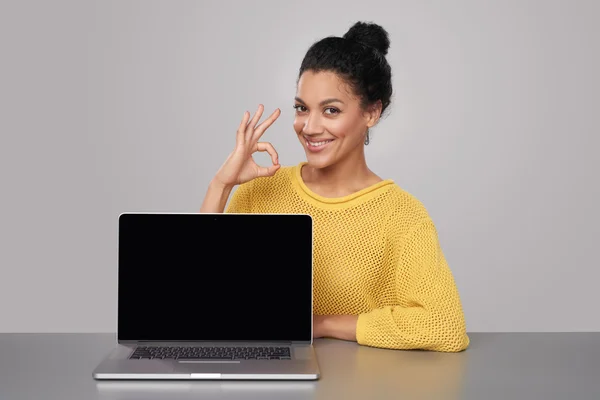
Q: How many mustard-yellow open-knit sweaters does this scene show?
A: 1